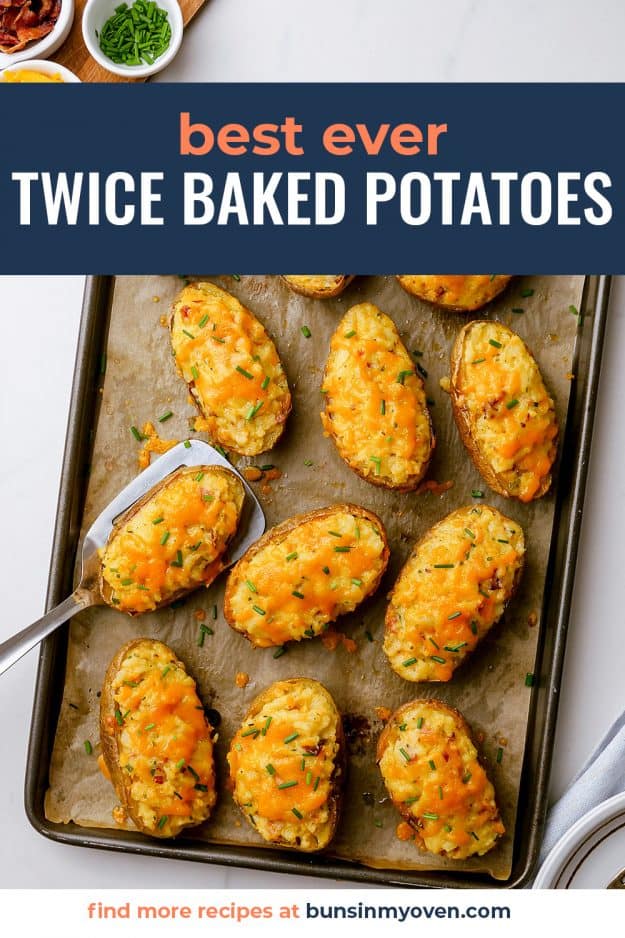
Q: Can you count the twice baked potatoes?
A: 11